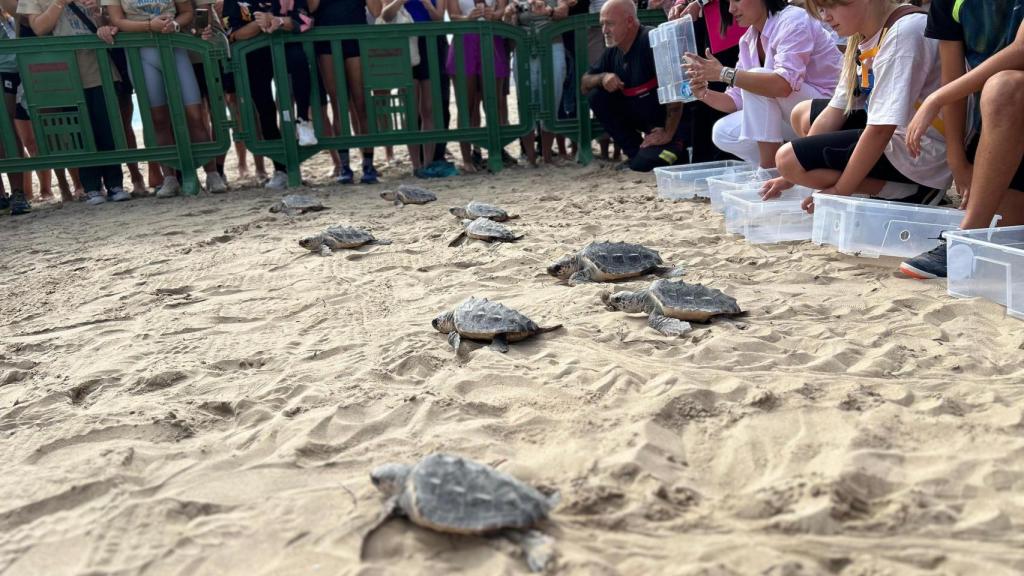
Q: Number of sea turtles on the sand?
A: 9